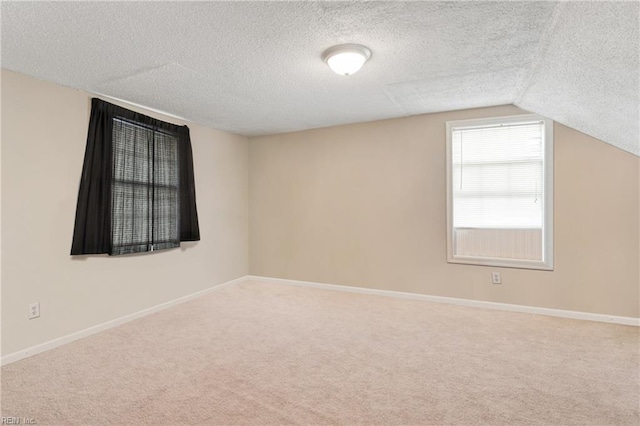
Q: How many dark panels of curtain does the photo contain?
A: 2